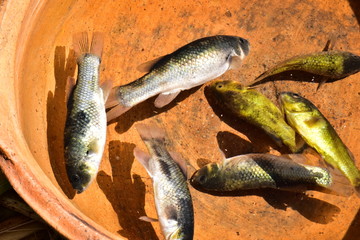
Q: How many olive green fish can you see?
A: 3